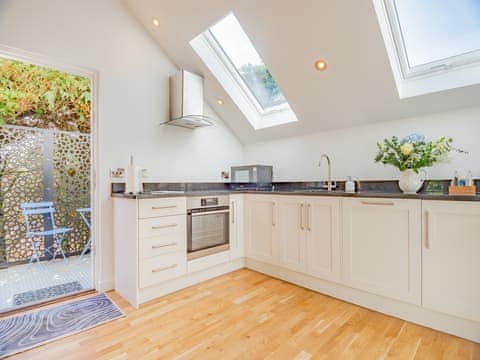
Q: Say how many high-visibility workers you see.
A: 0